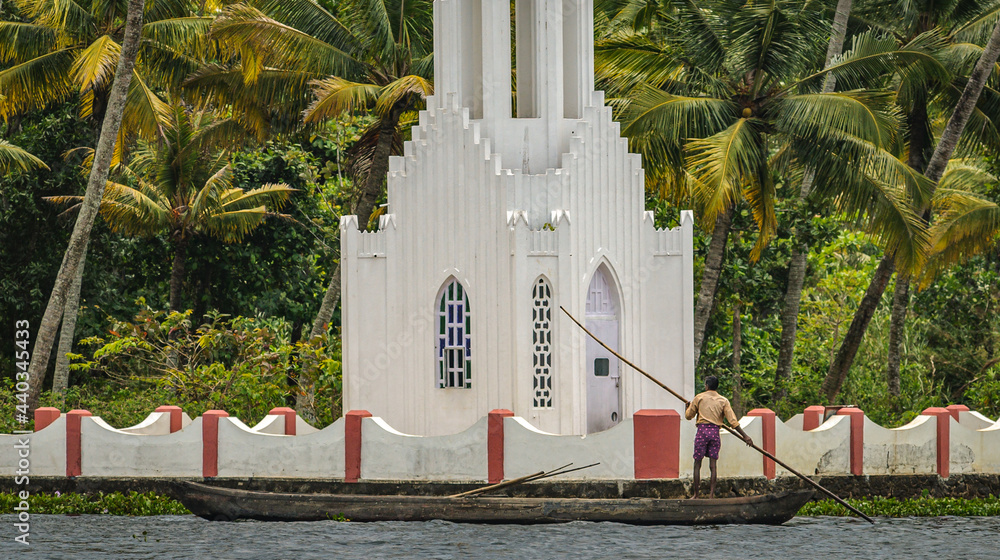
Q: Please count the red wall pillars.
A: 13